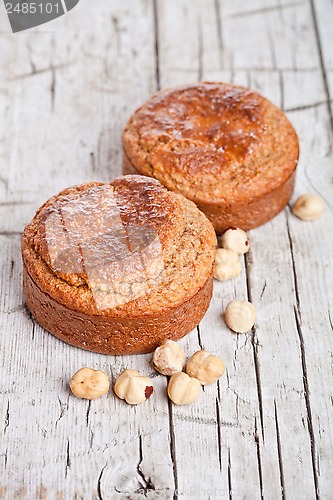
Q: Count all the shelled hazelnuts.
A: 9